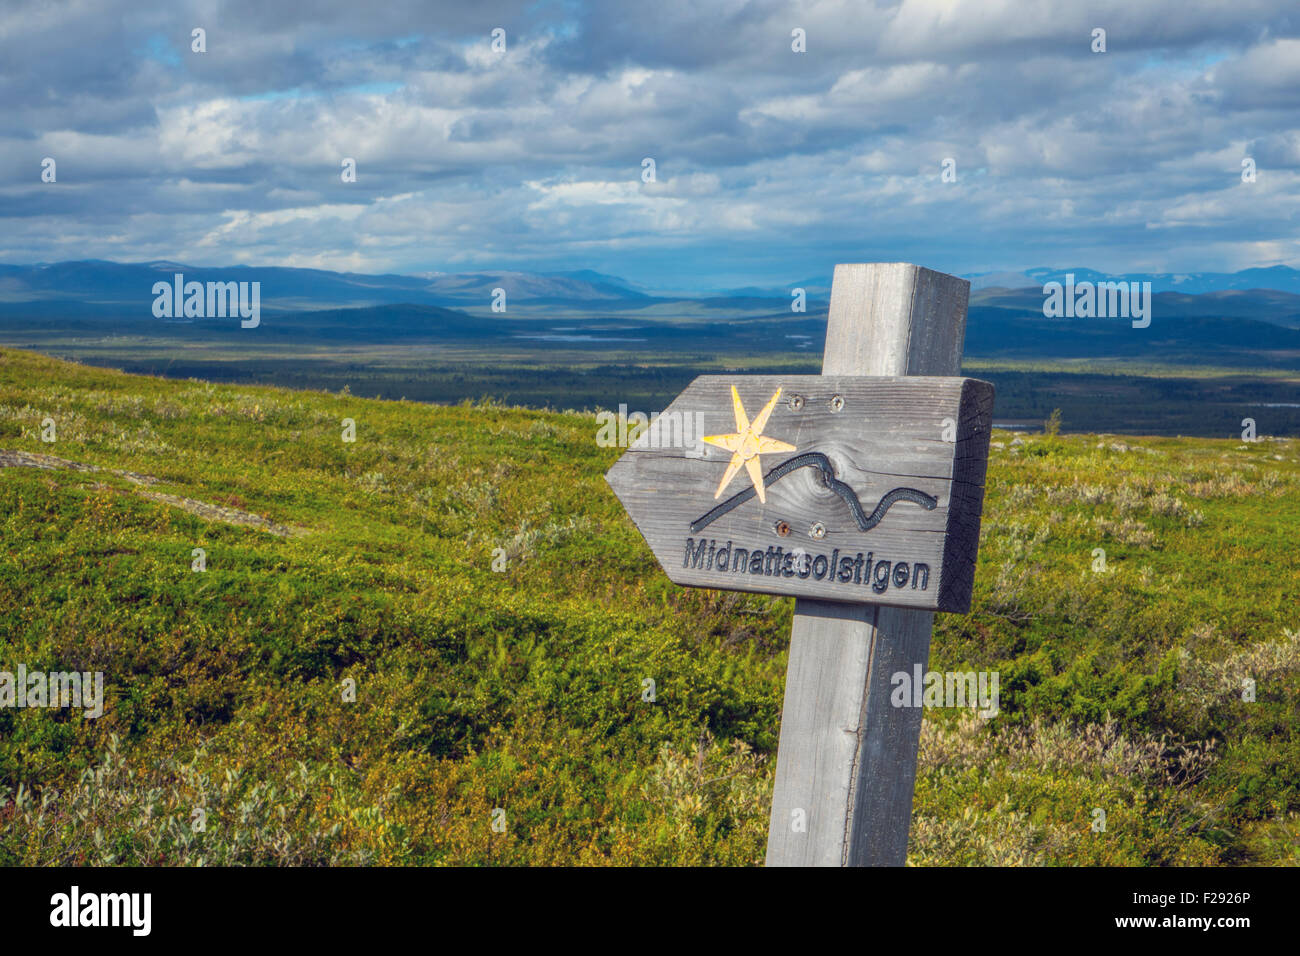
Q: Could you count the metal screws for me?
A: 4